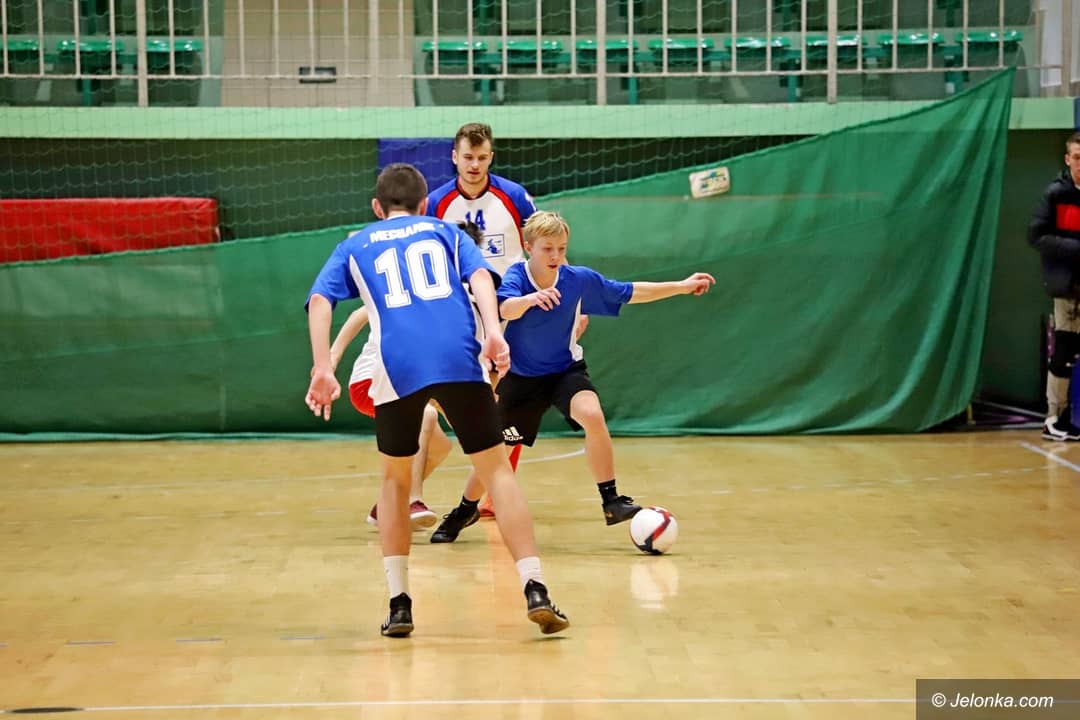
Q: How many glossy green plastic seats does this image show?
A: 11